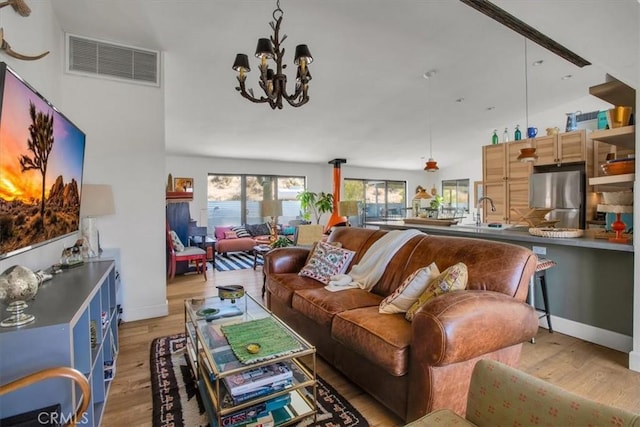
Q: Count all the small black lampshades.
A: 5